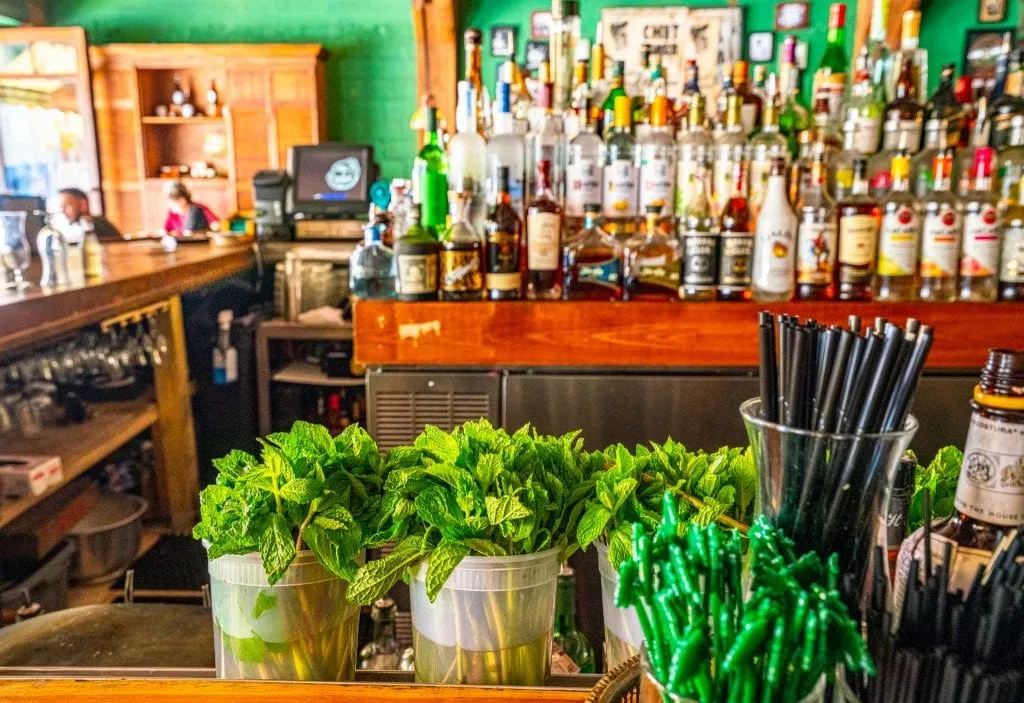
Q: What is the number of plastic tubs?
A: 3